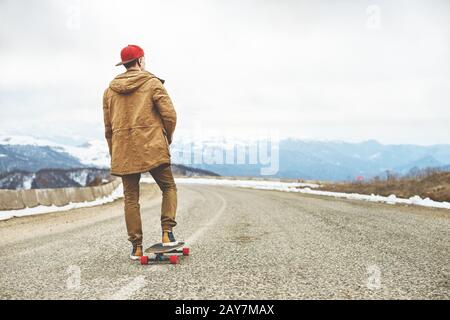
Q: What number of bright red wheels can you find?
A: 3